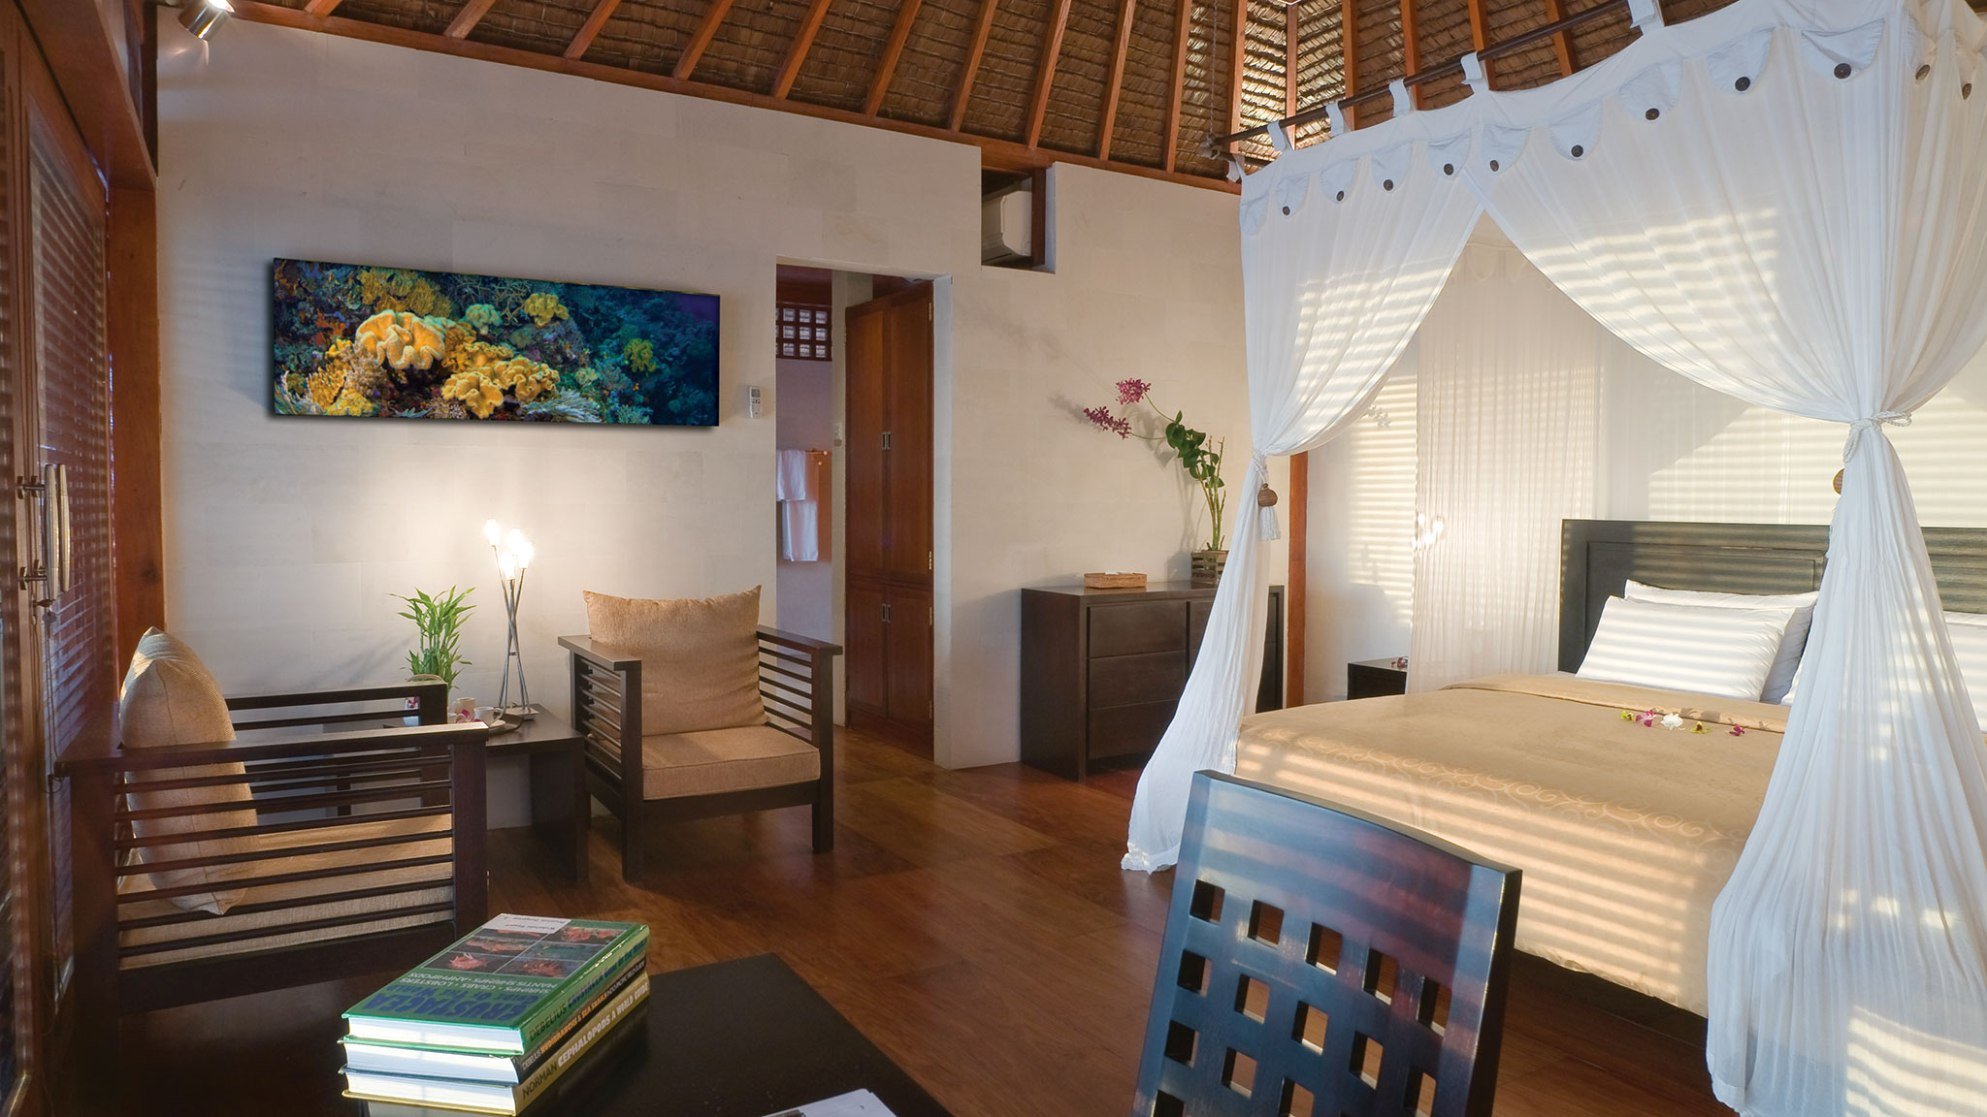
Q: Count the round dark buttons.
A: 11